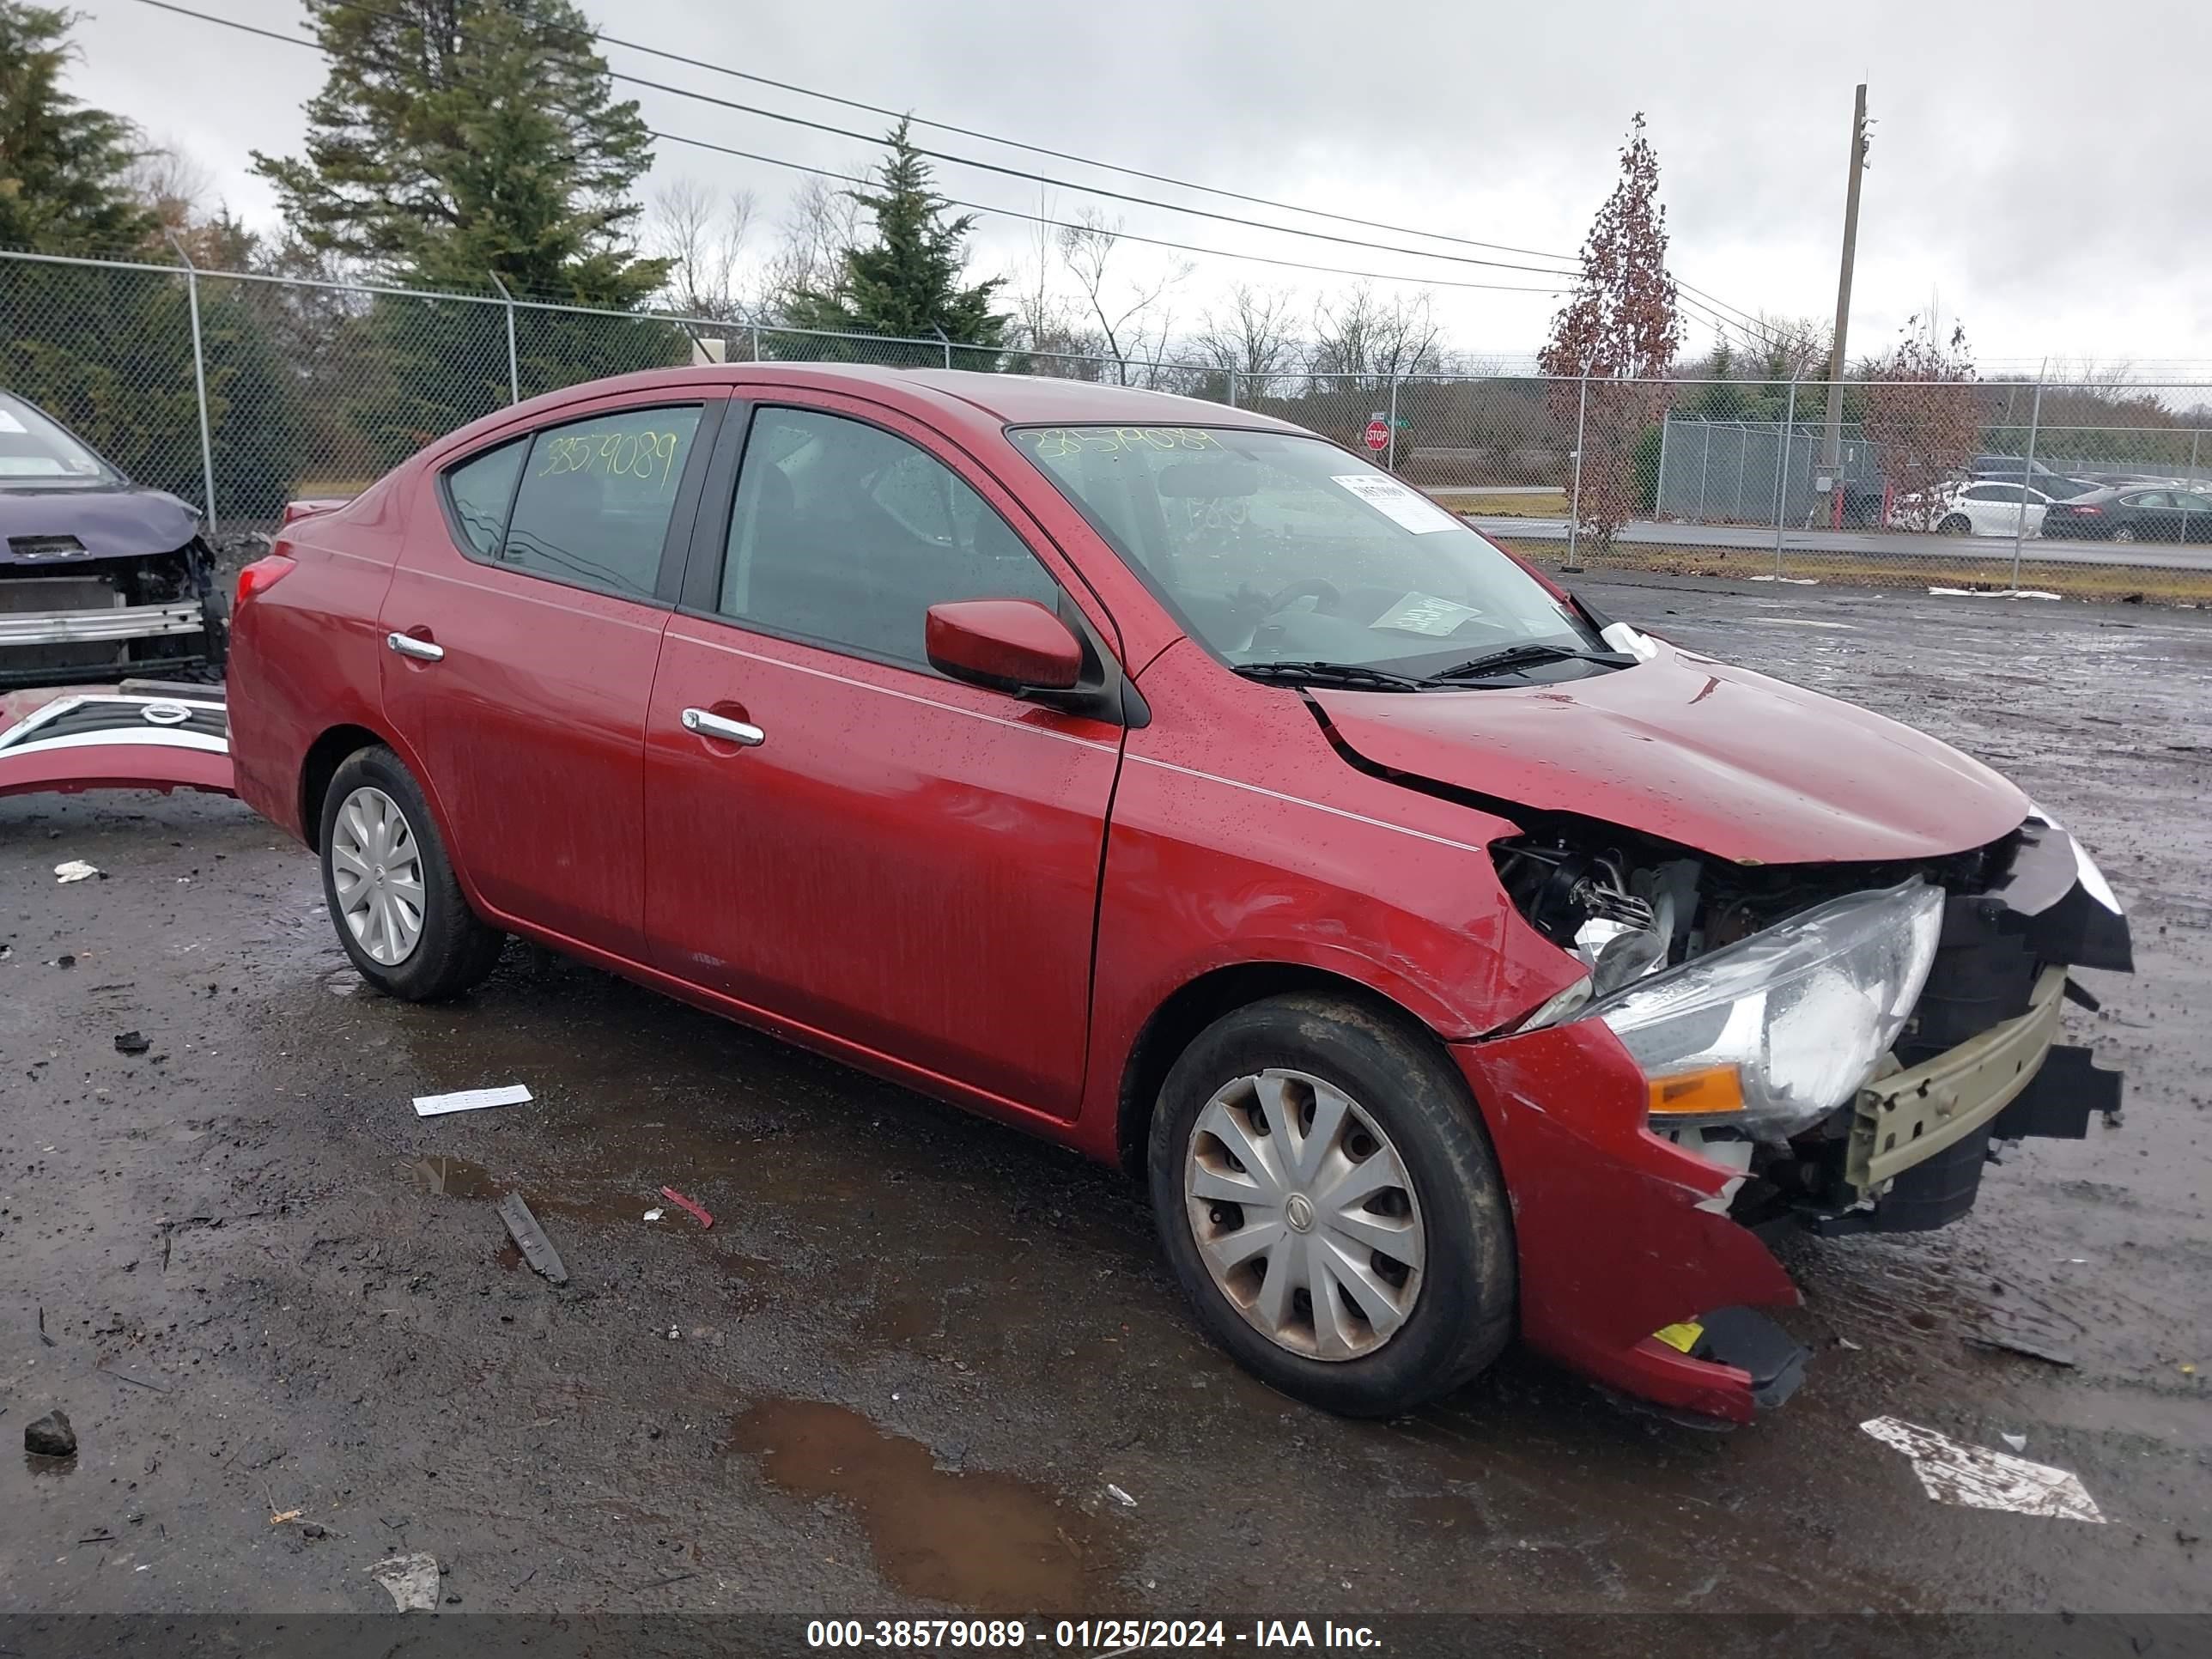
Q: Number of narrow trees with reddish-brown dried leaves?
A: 2